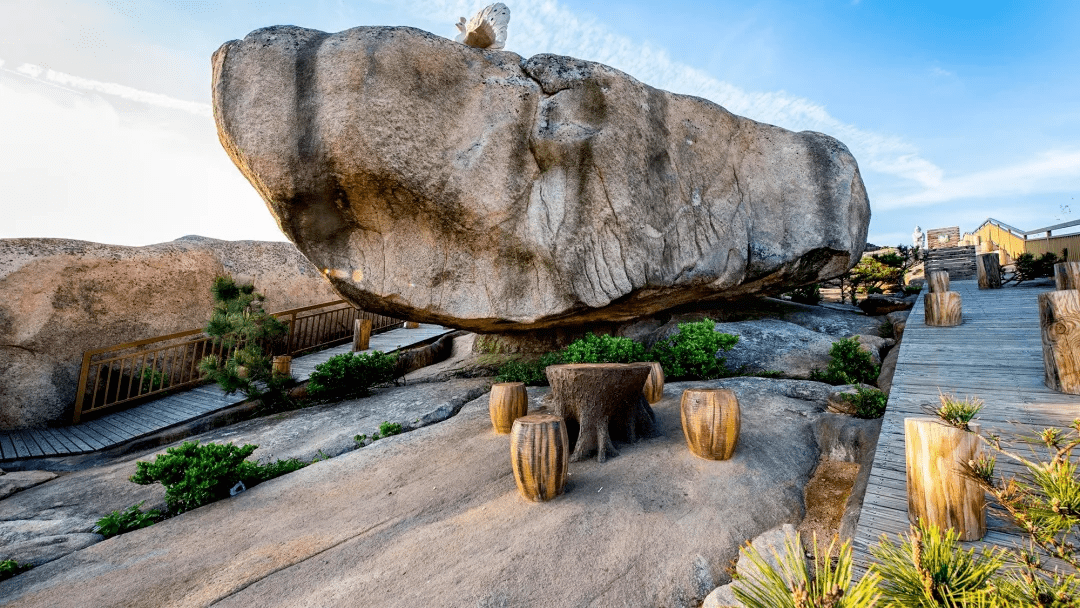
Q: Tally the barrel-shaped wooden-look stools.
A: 4